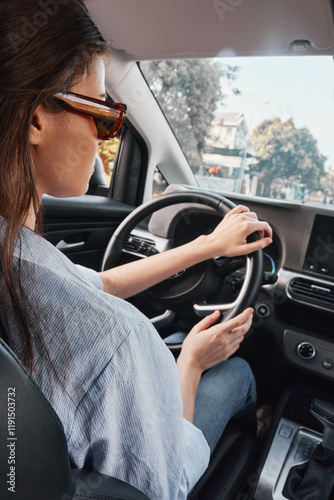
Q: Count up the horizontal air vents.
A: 2